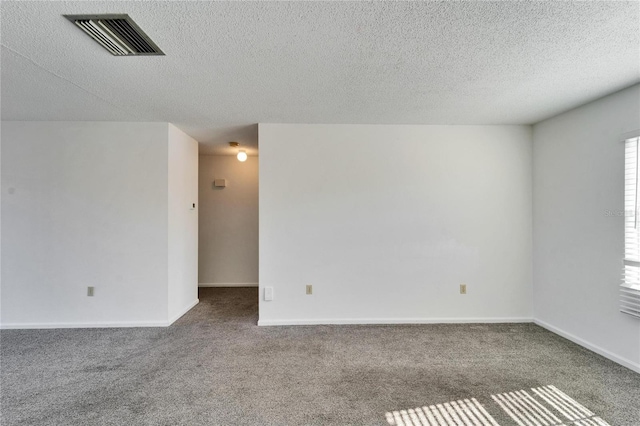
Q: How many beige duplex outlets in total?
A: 3